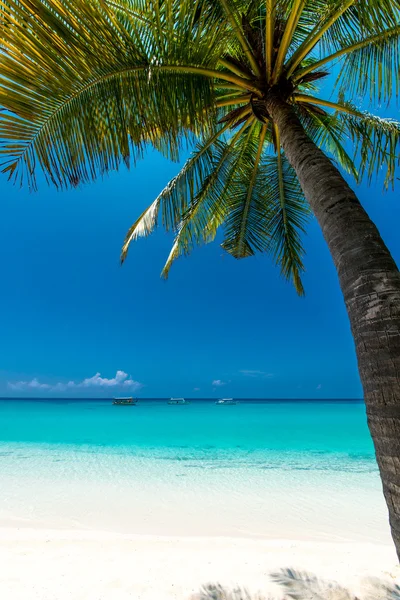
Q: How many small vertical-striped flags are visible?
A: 0